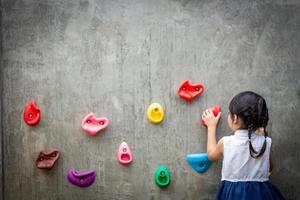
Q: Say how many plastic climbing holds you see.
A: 10